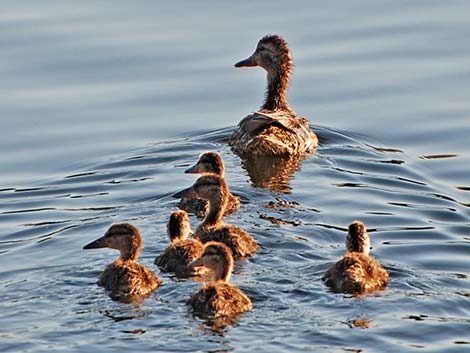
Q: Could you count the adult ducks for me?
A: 1